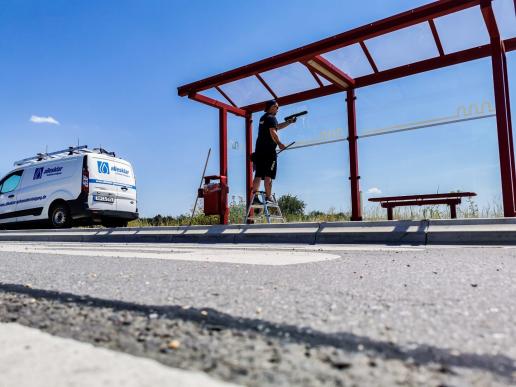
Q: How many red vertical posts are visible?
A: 4